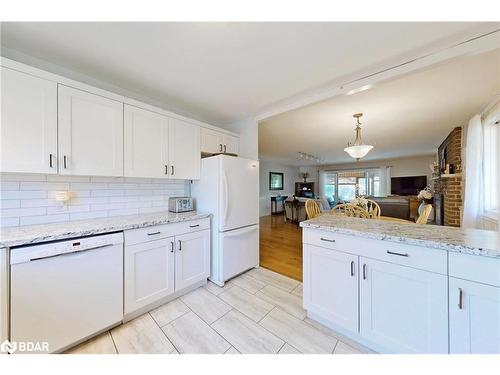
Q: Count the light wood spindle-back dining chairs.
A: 4